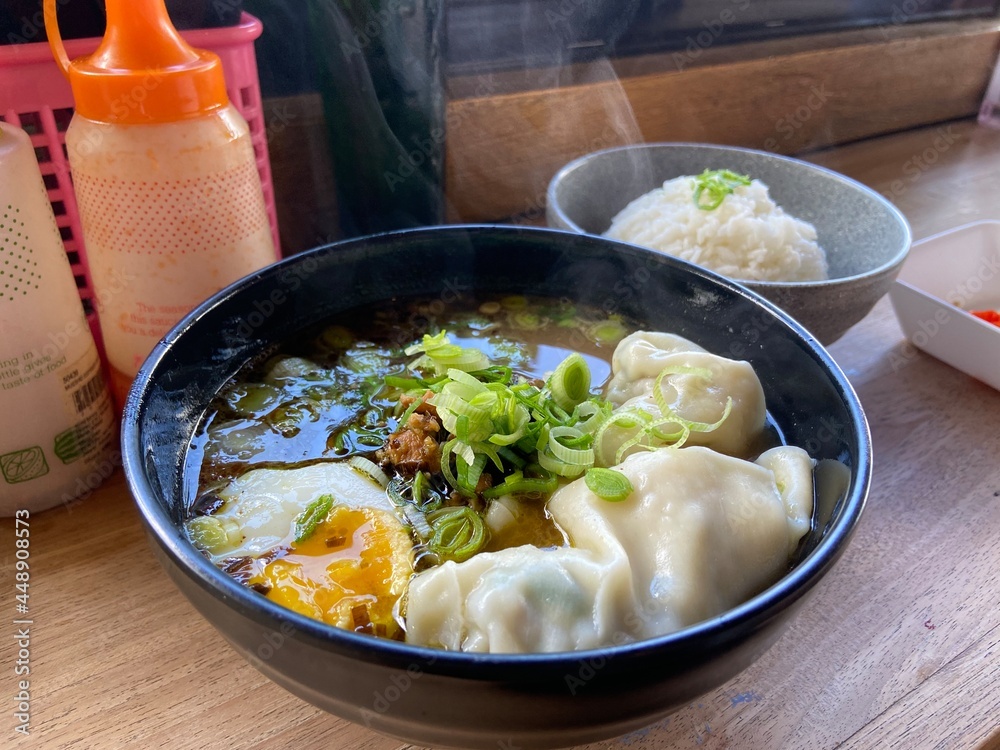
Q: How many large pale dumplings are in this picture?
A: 3